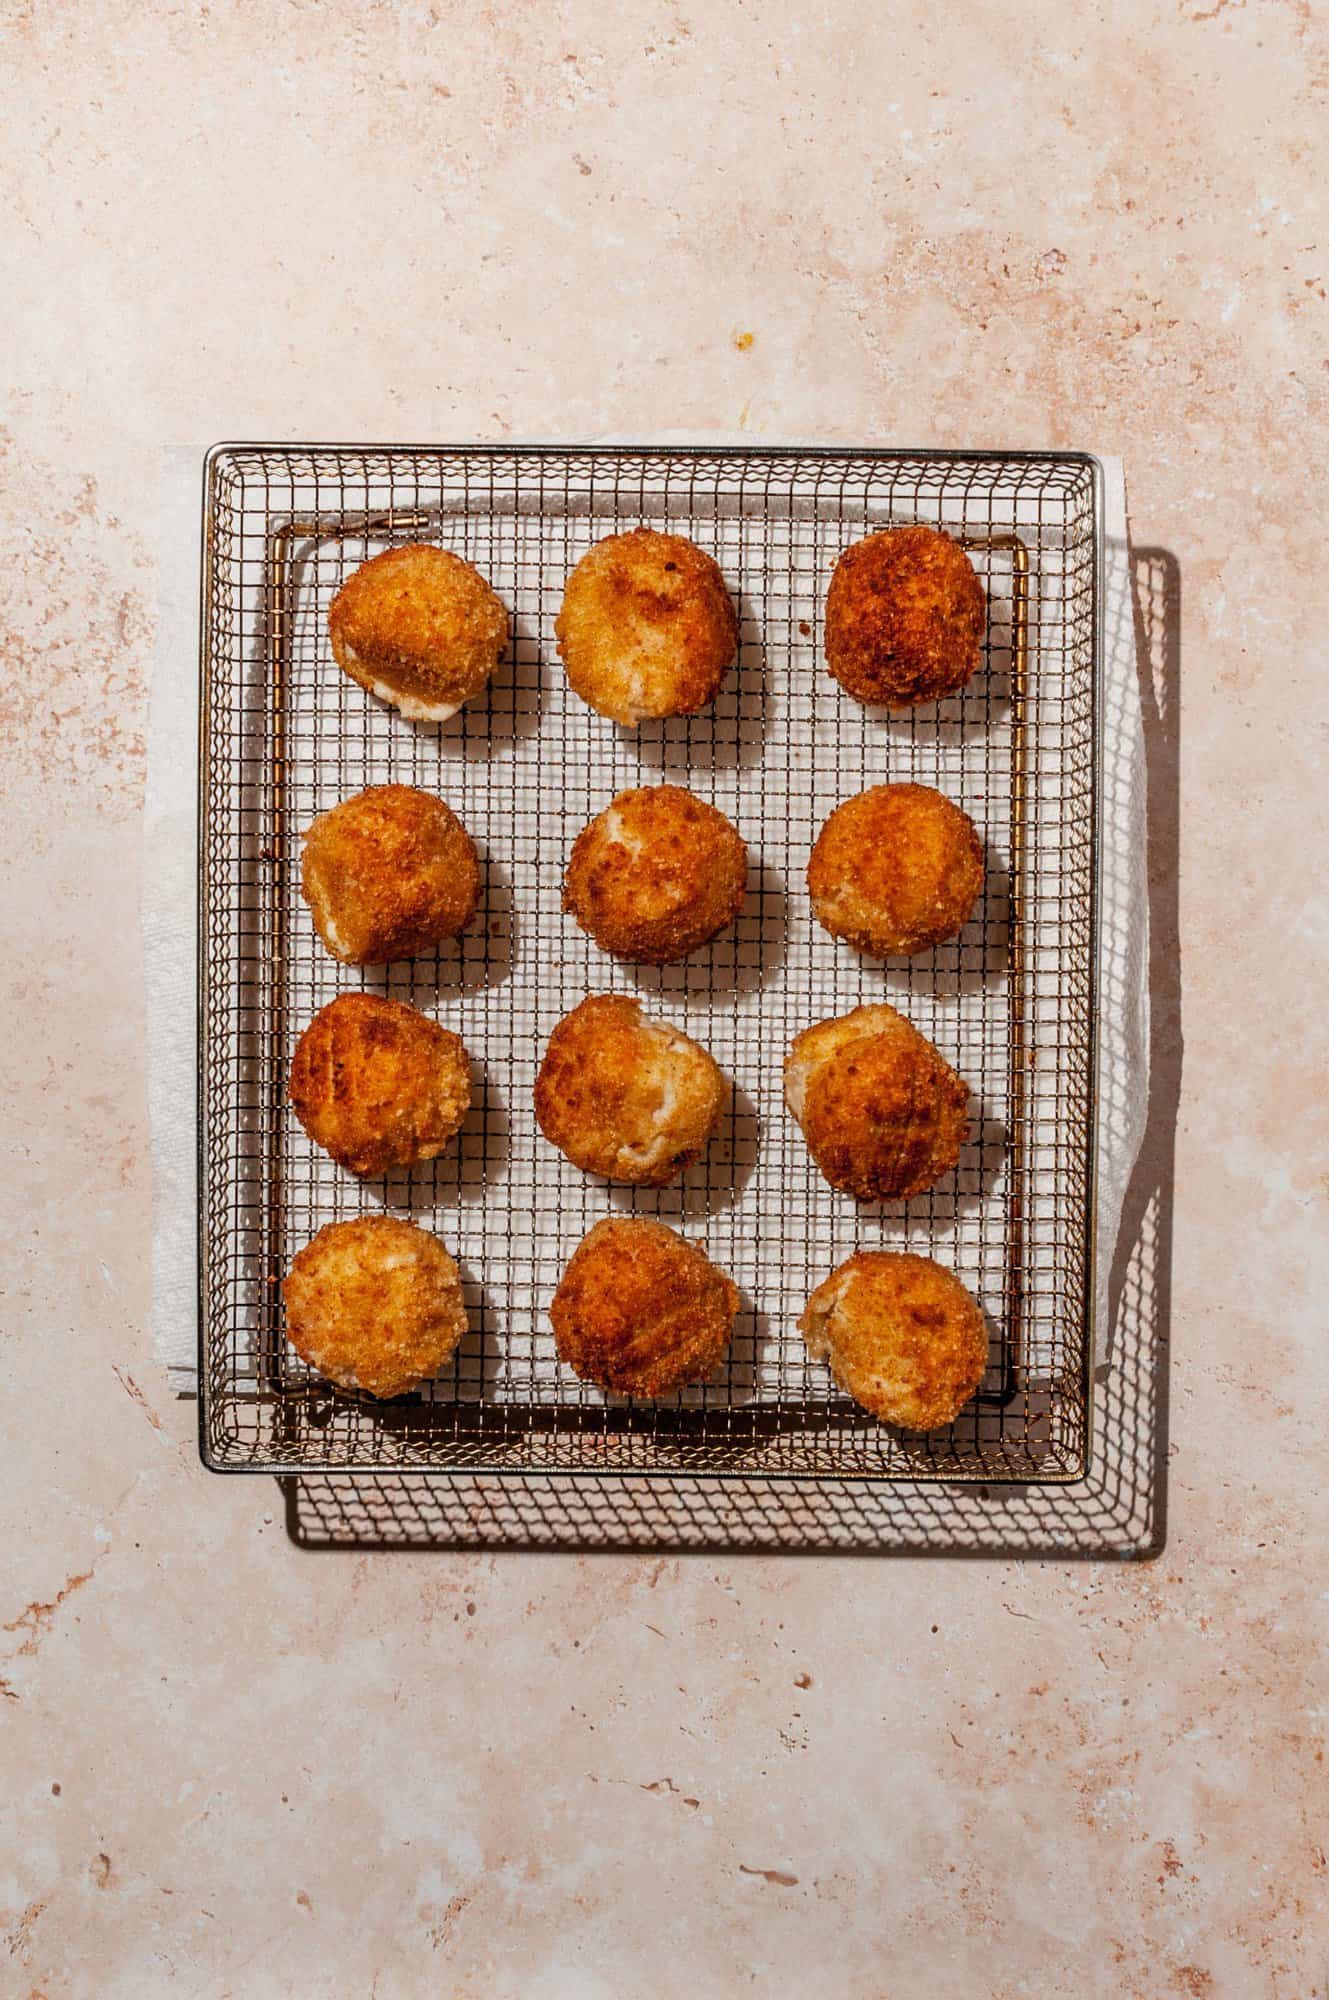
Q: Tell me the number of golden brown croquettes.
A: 12